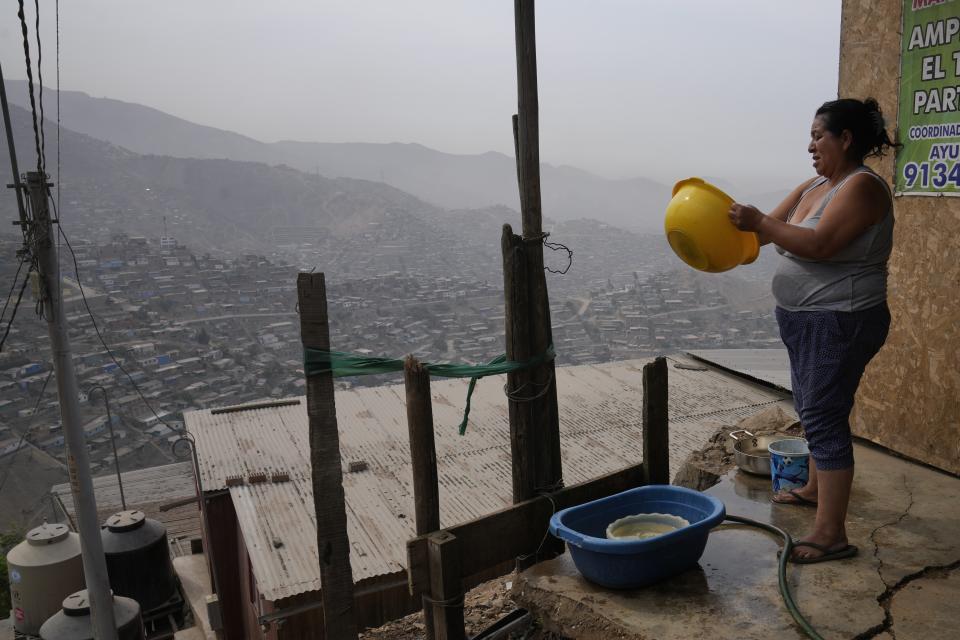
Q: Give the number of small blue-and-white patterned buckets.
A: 1